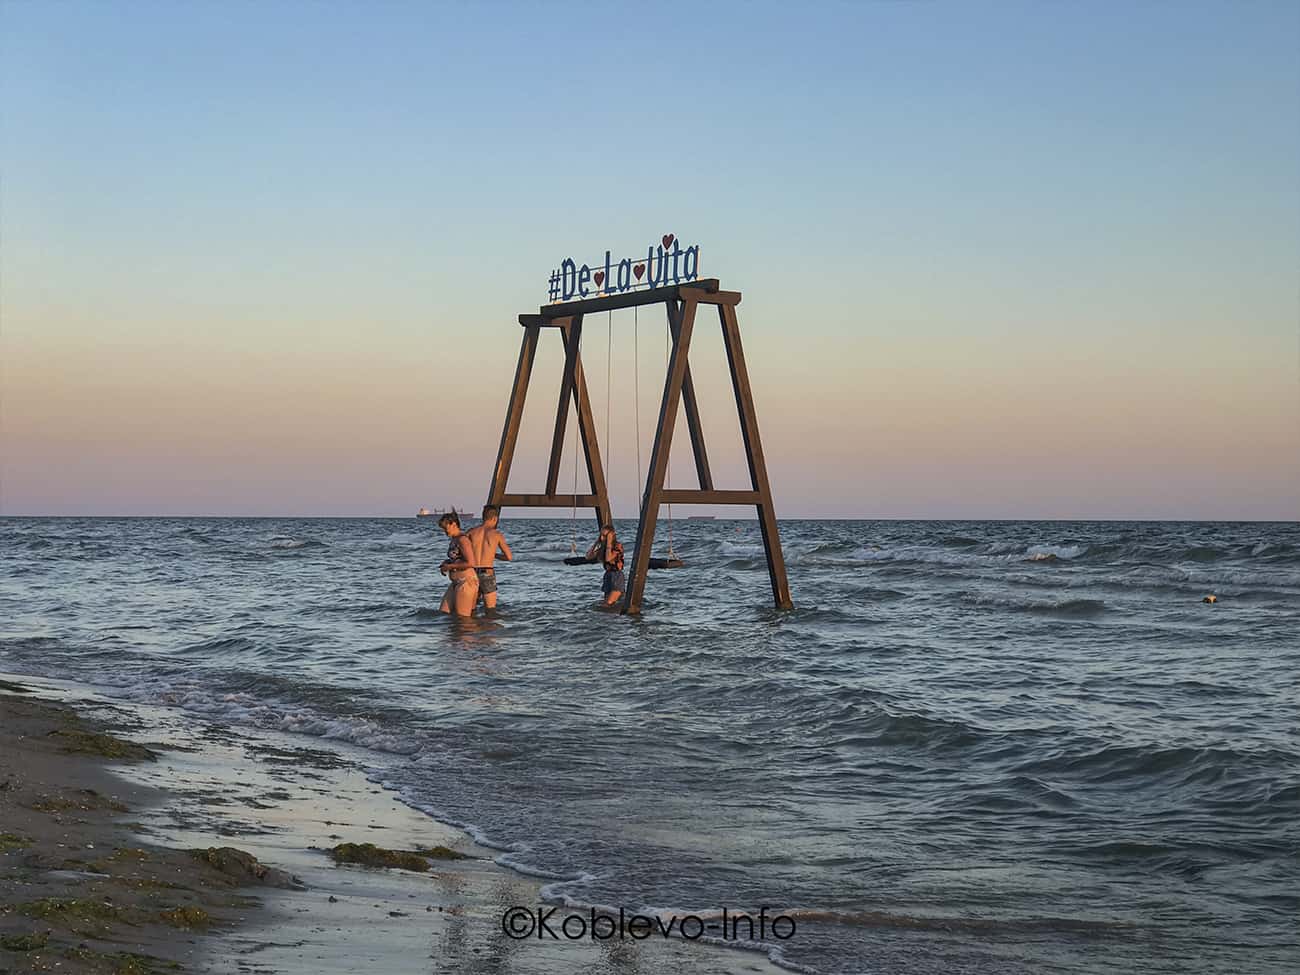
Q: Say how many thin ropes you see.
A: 4